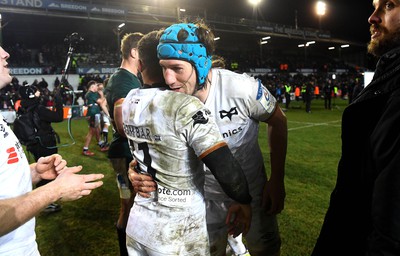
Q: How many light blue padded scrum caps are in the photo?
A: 1